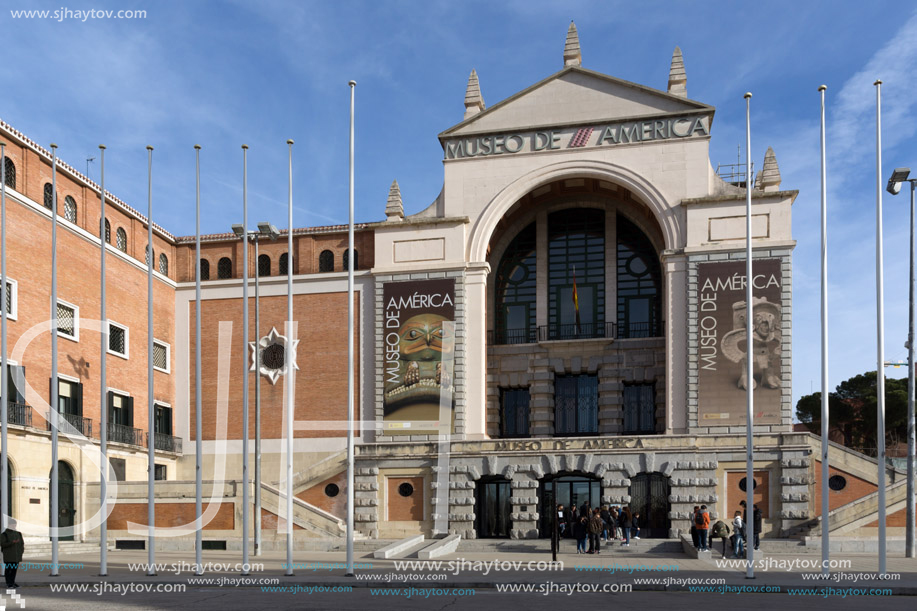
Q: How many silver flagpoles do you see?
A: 11